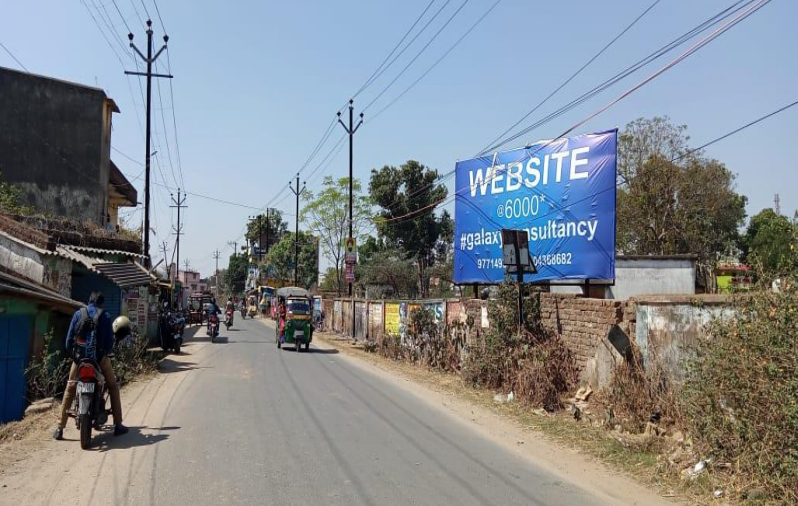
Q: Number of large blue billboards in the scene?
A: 1